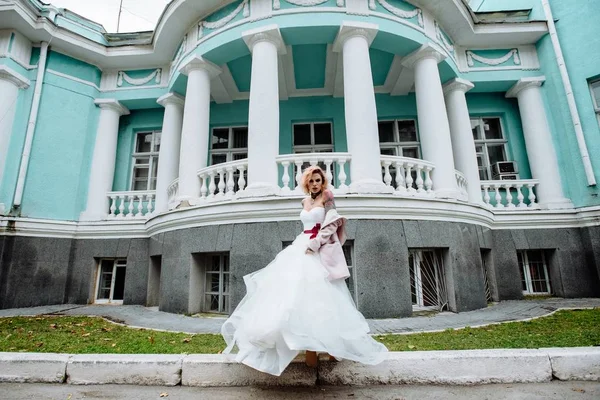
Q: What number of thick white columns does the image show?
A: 9